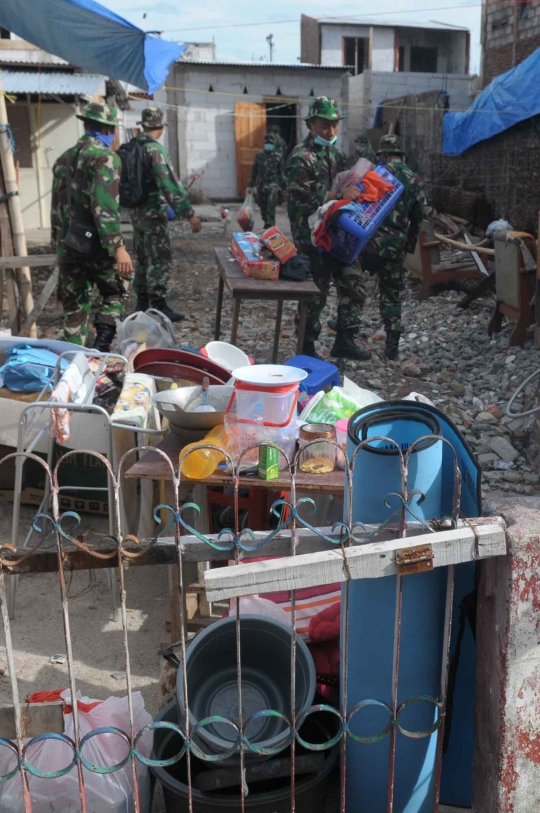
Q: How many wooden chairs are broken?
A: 2